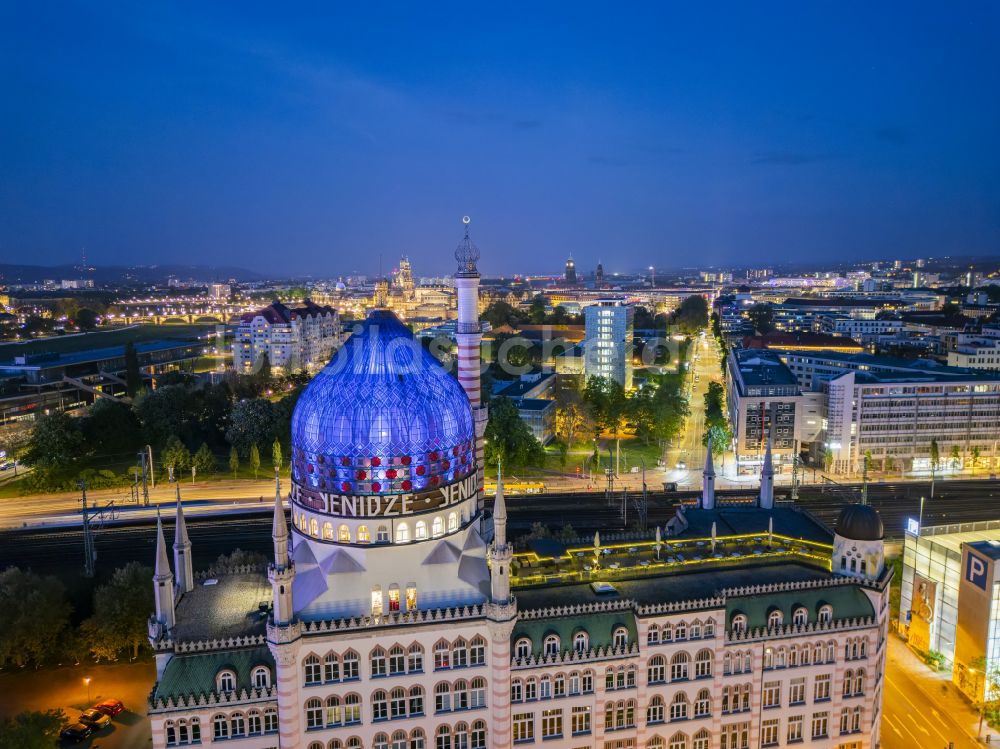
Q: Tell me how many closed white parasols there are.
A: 4